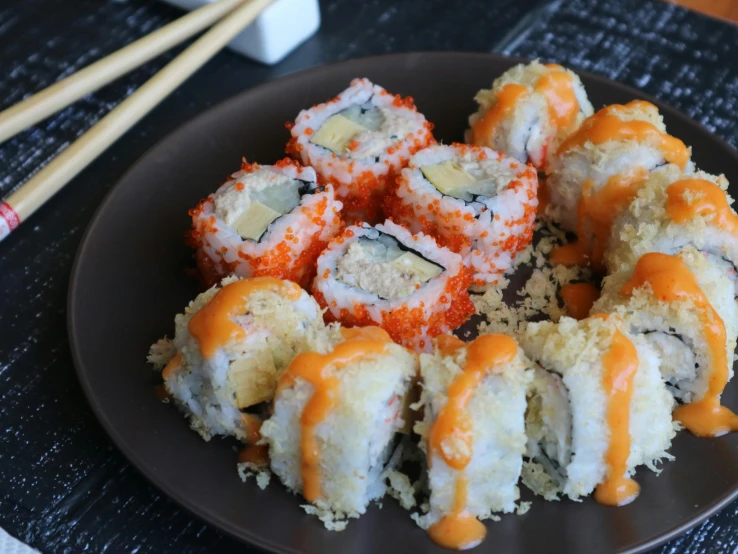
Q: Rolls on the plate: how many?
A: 12